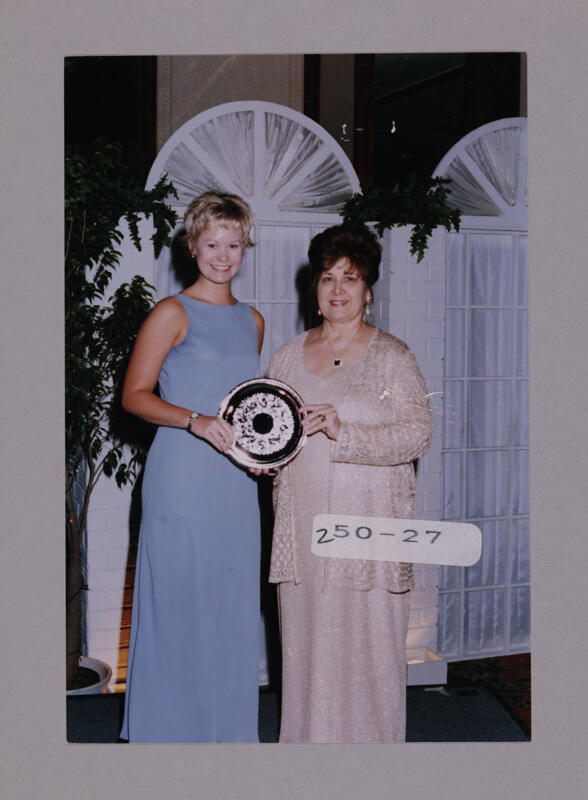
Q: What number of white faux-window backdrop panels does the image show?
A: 2